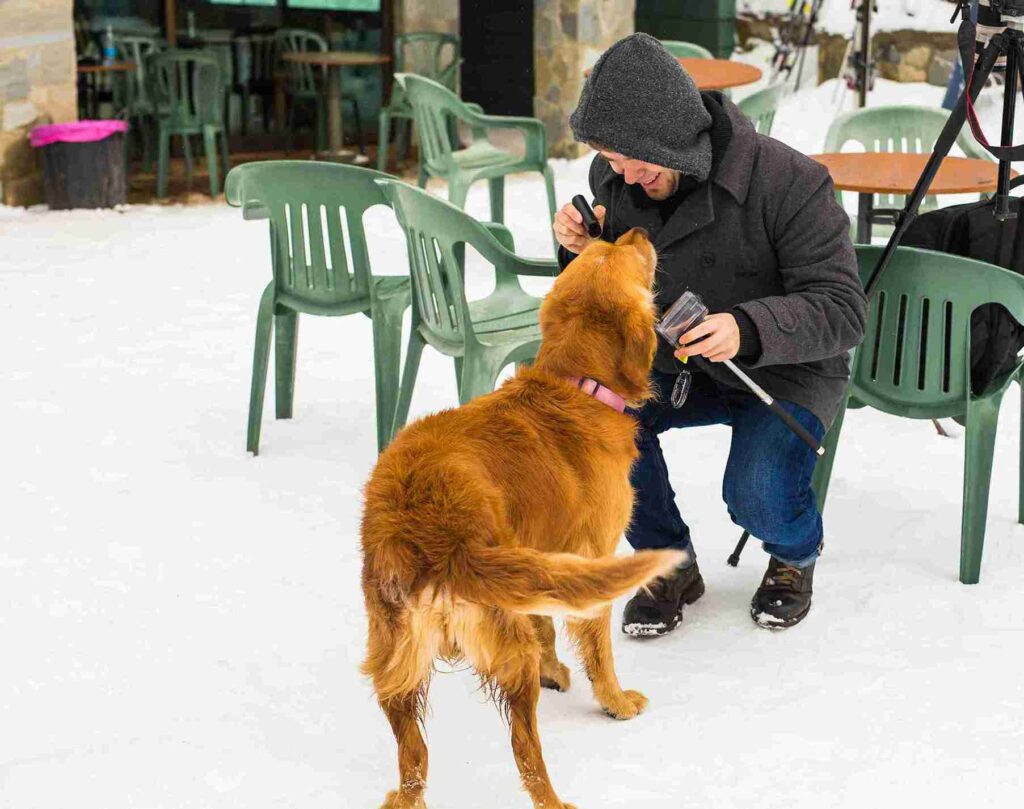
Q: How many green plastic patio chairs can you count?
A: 11